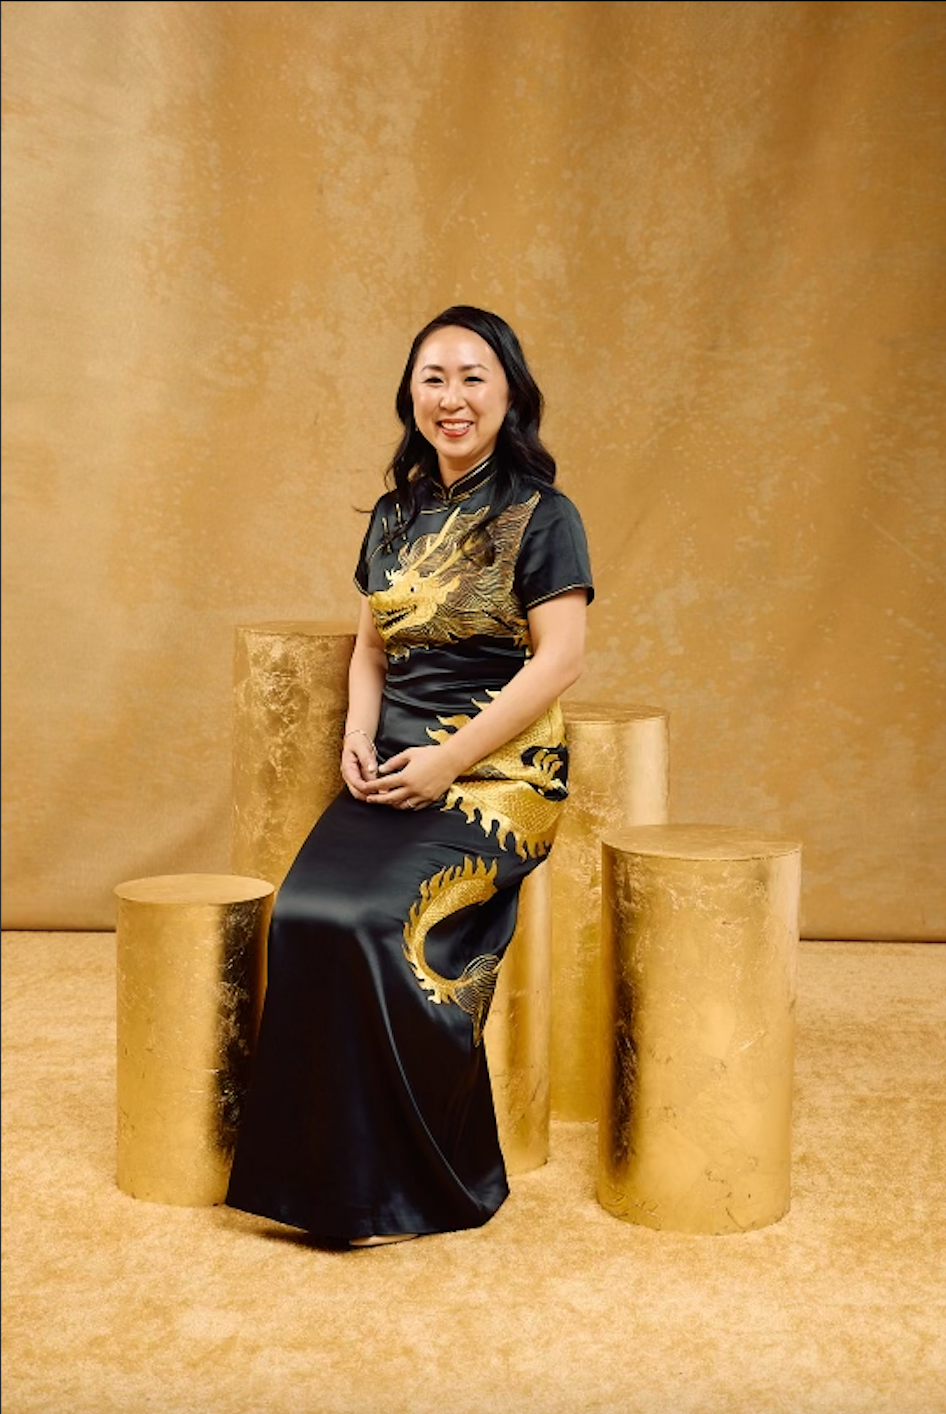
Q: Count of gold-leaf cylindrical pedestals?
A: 5